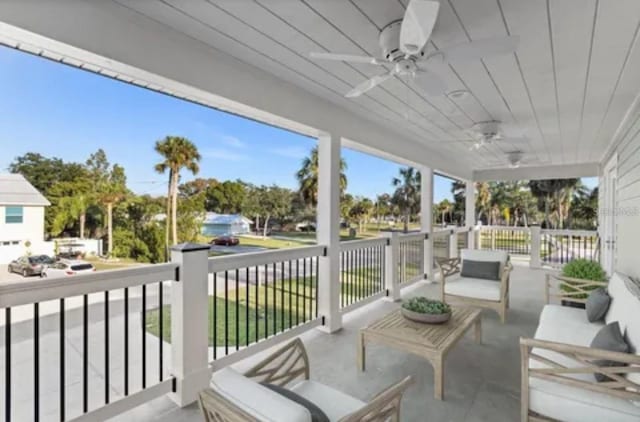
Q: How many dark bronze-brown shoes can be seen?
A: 0